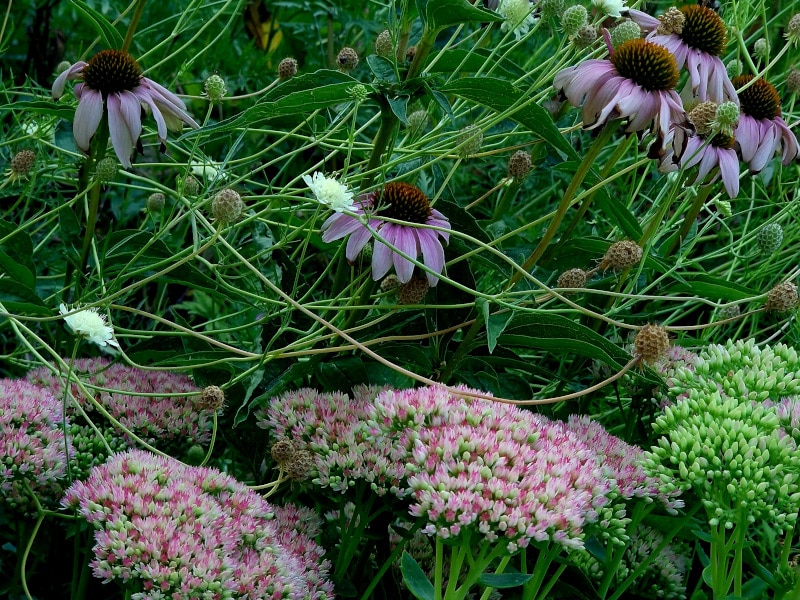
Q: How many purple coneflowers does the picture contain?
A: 6